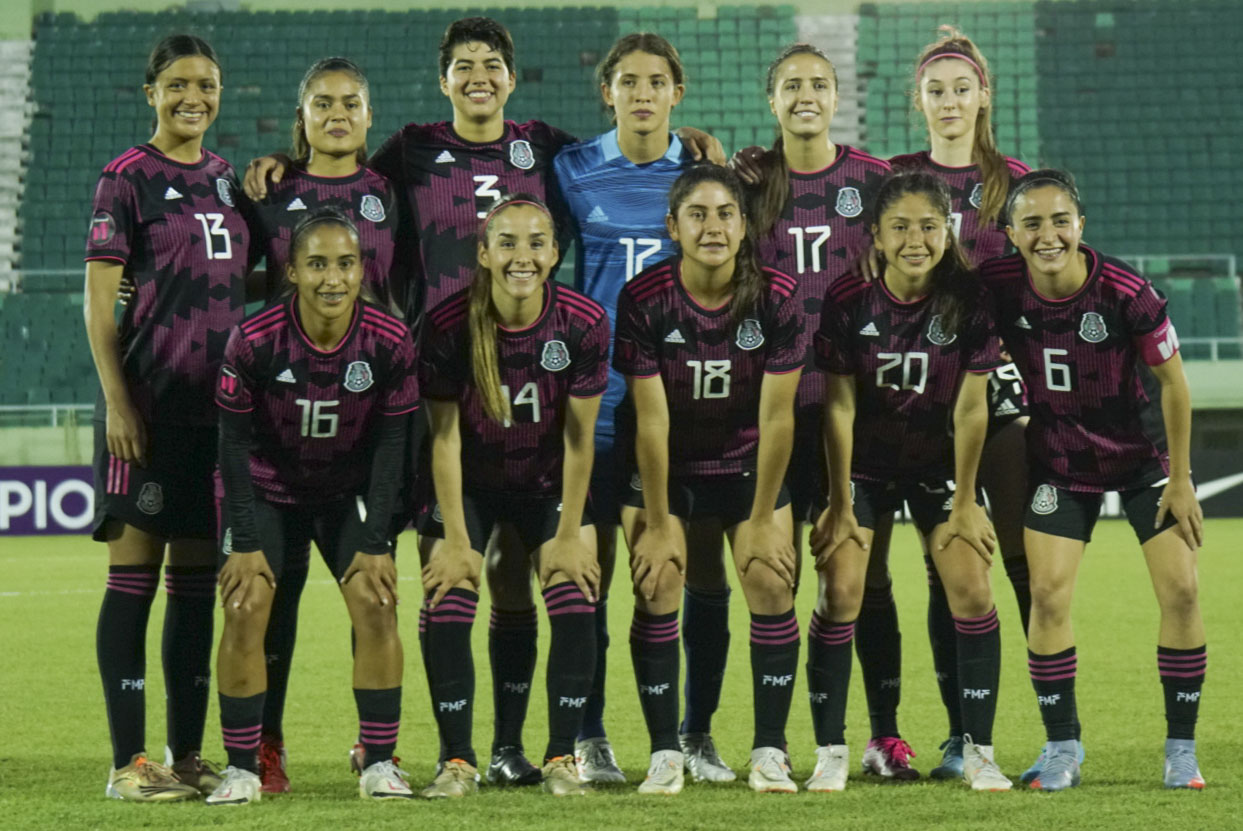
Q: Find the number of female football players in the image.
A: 11